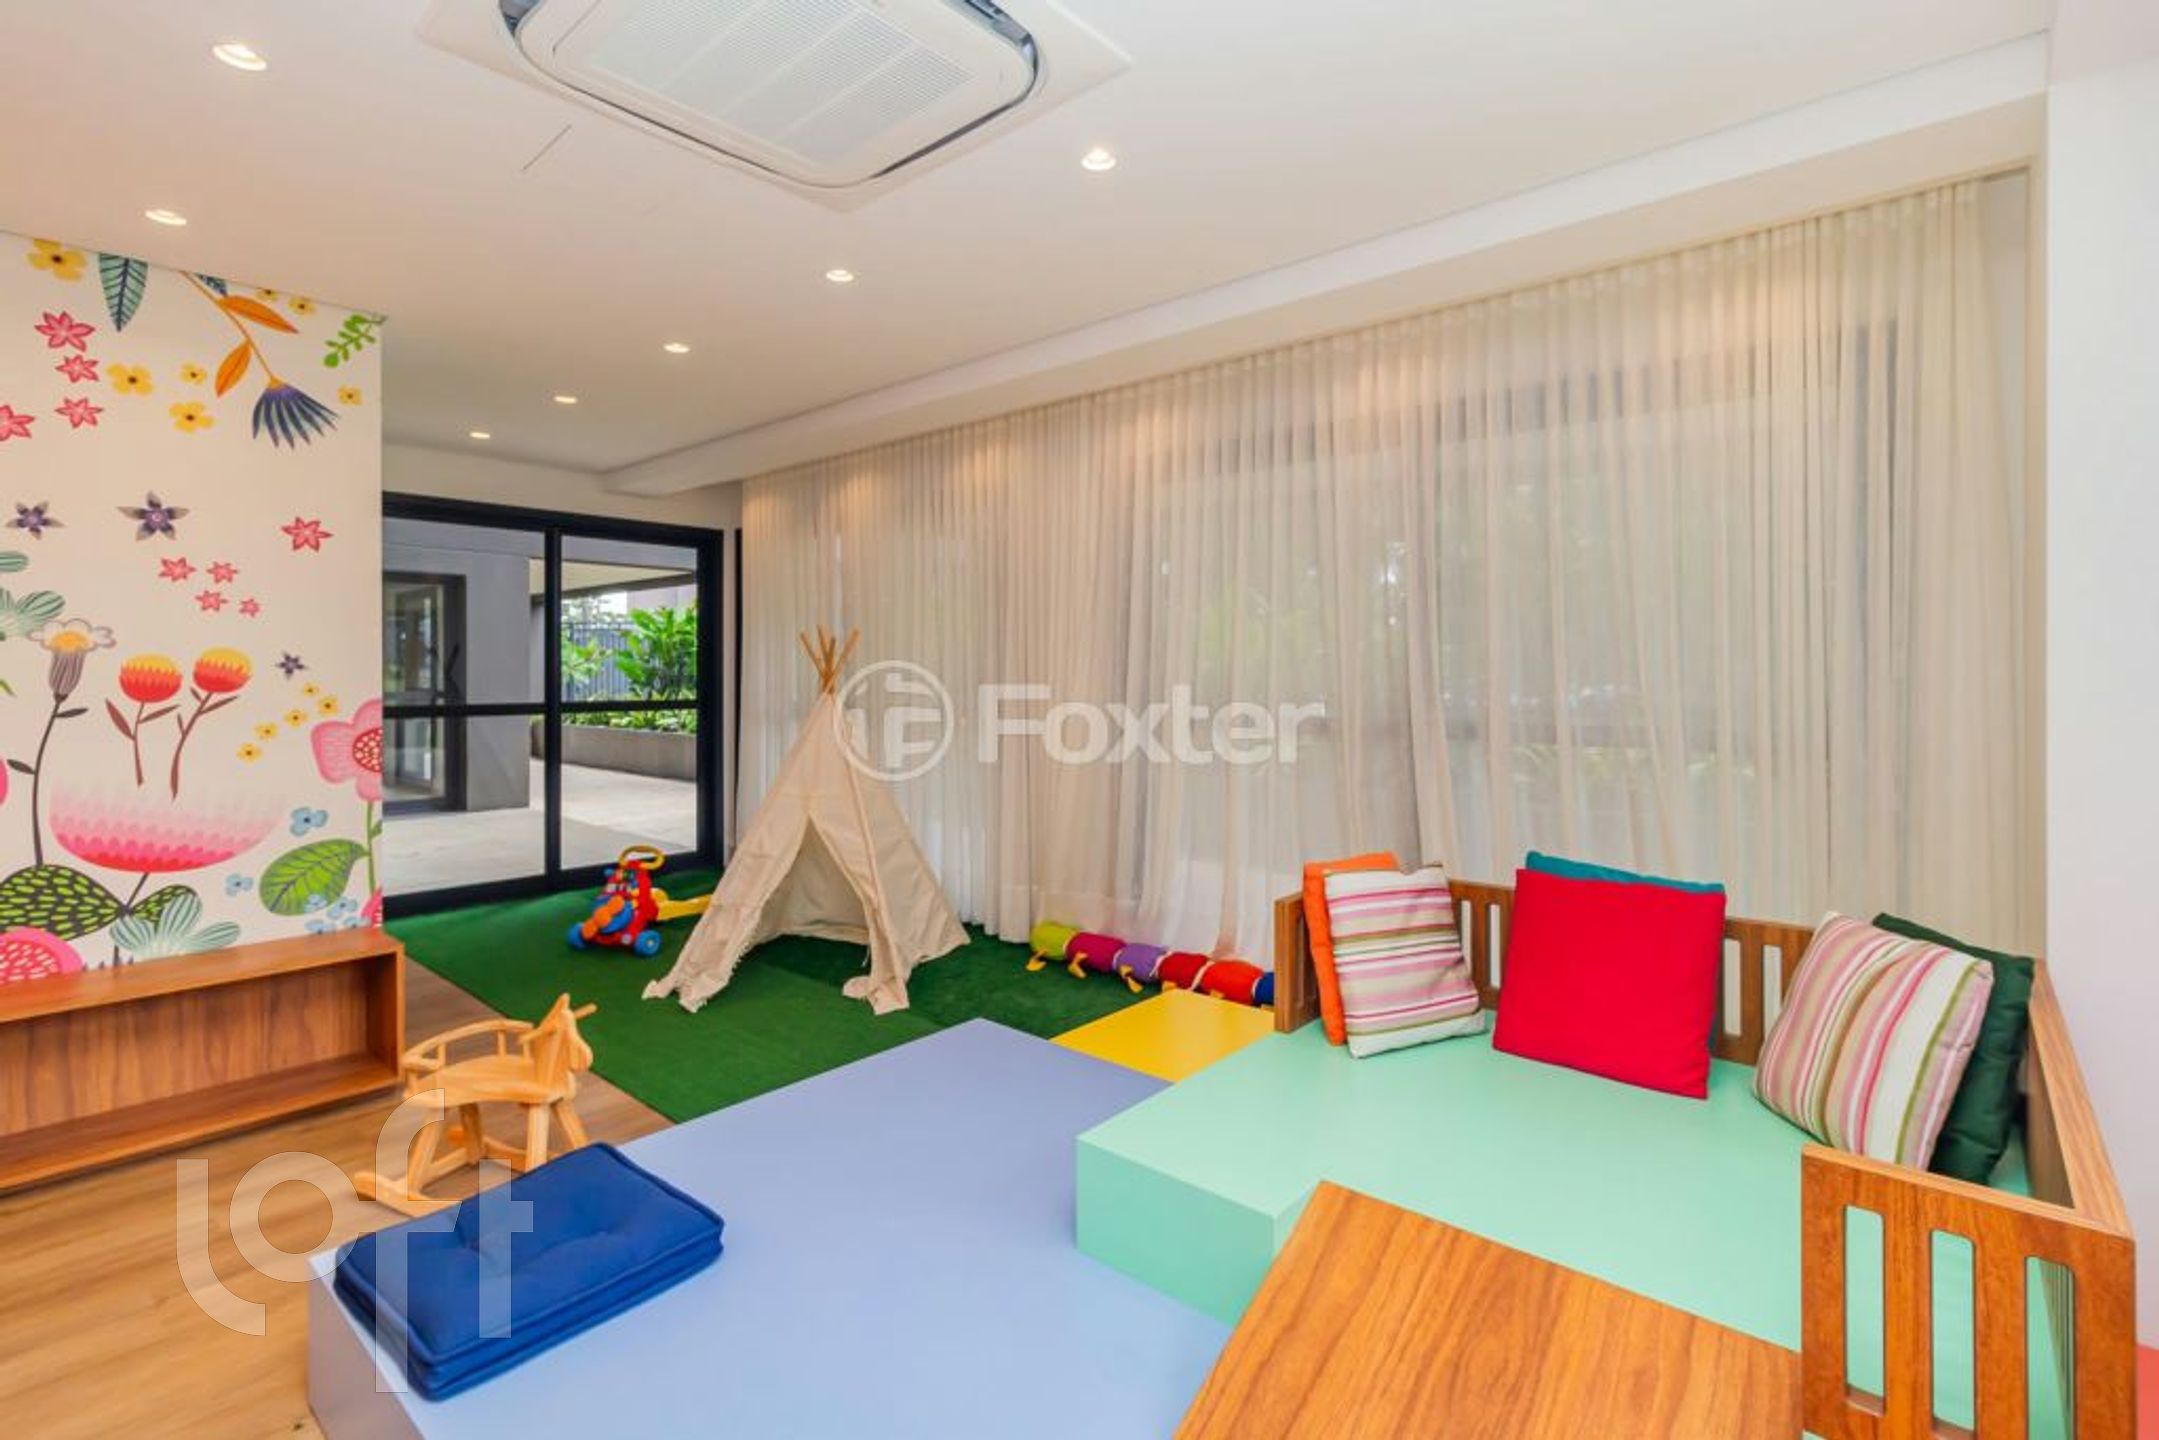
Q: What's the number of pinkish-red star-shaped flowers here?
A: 9